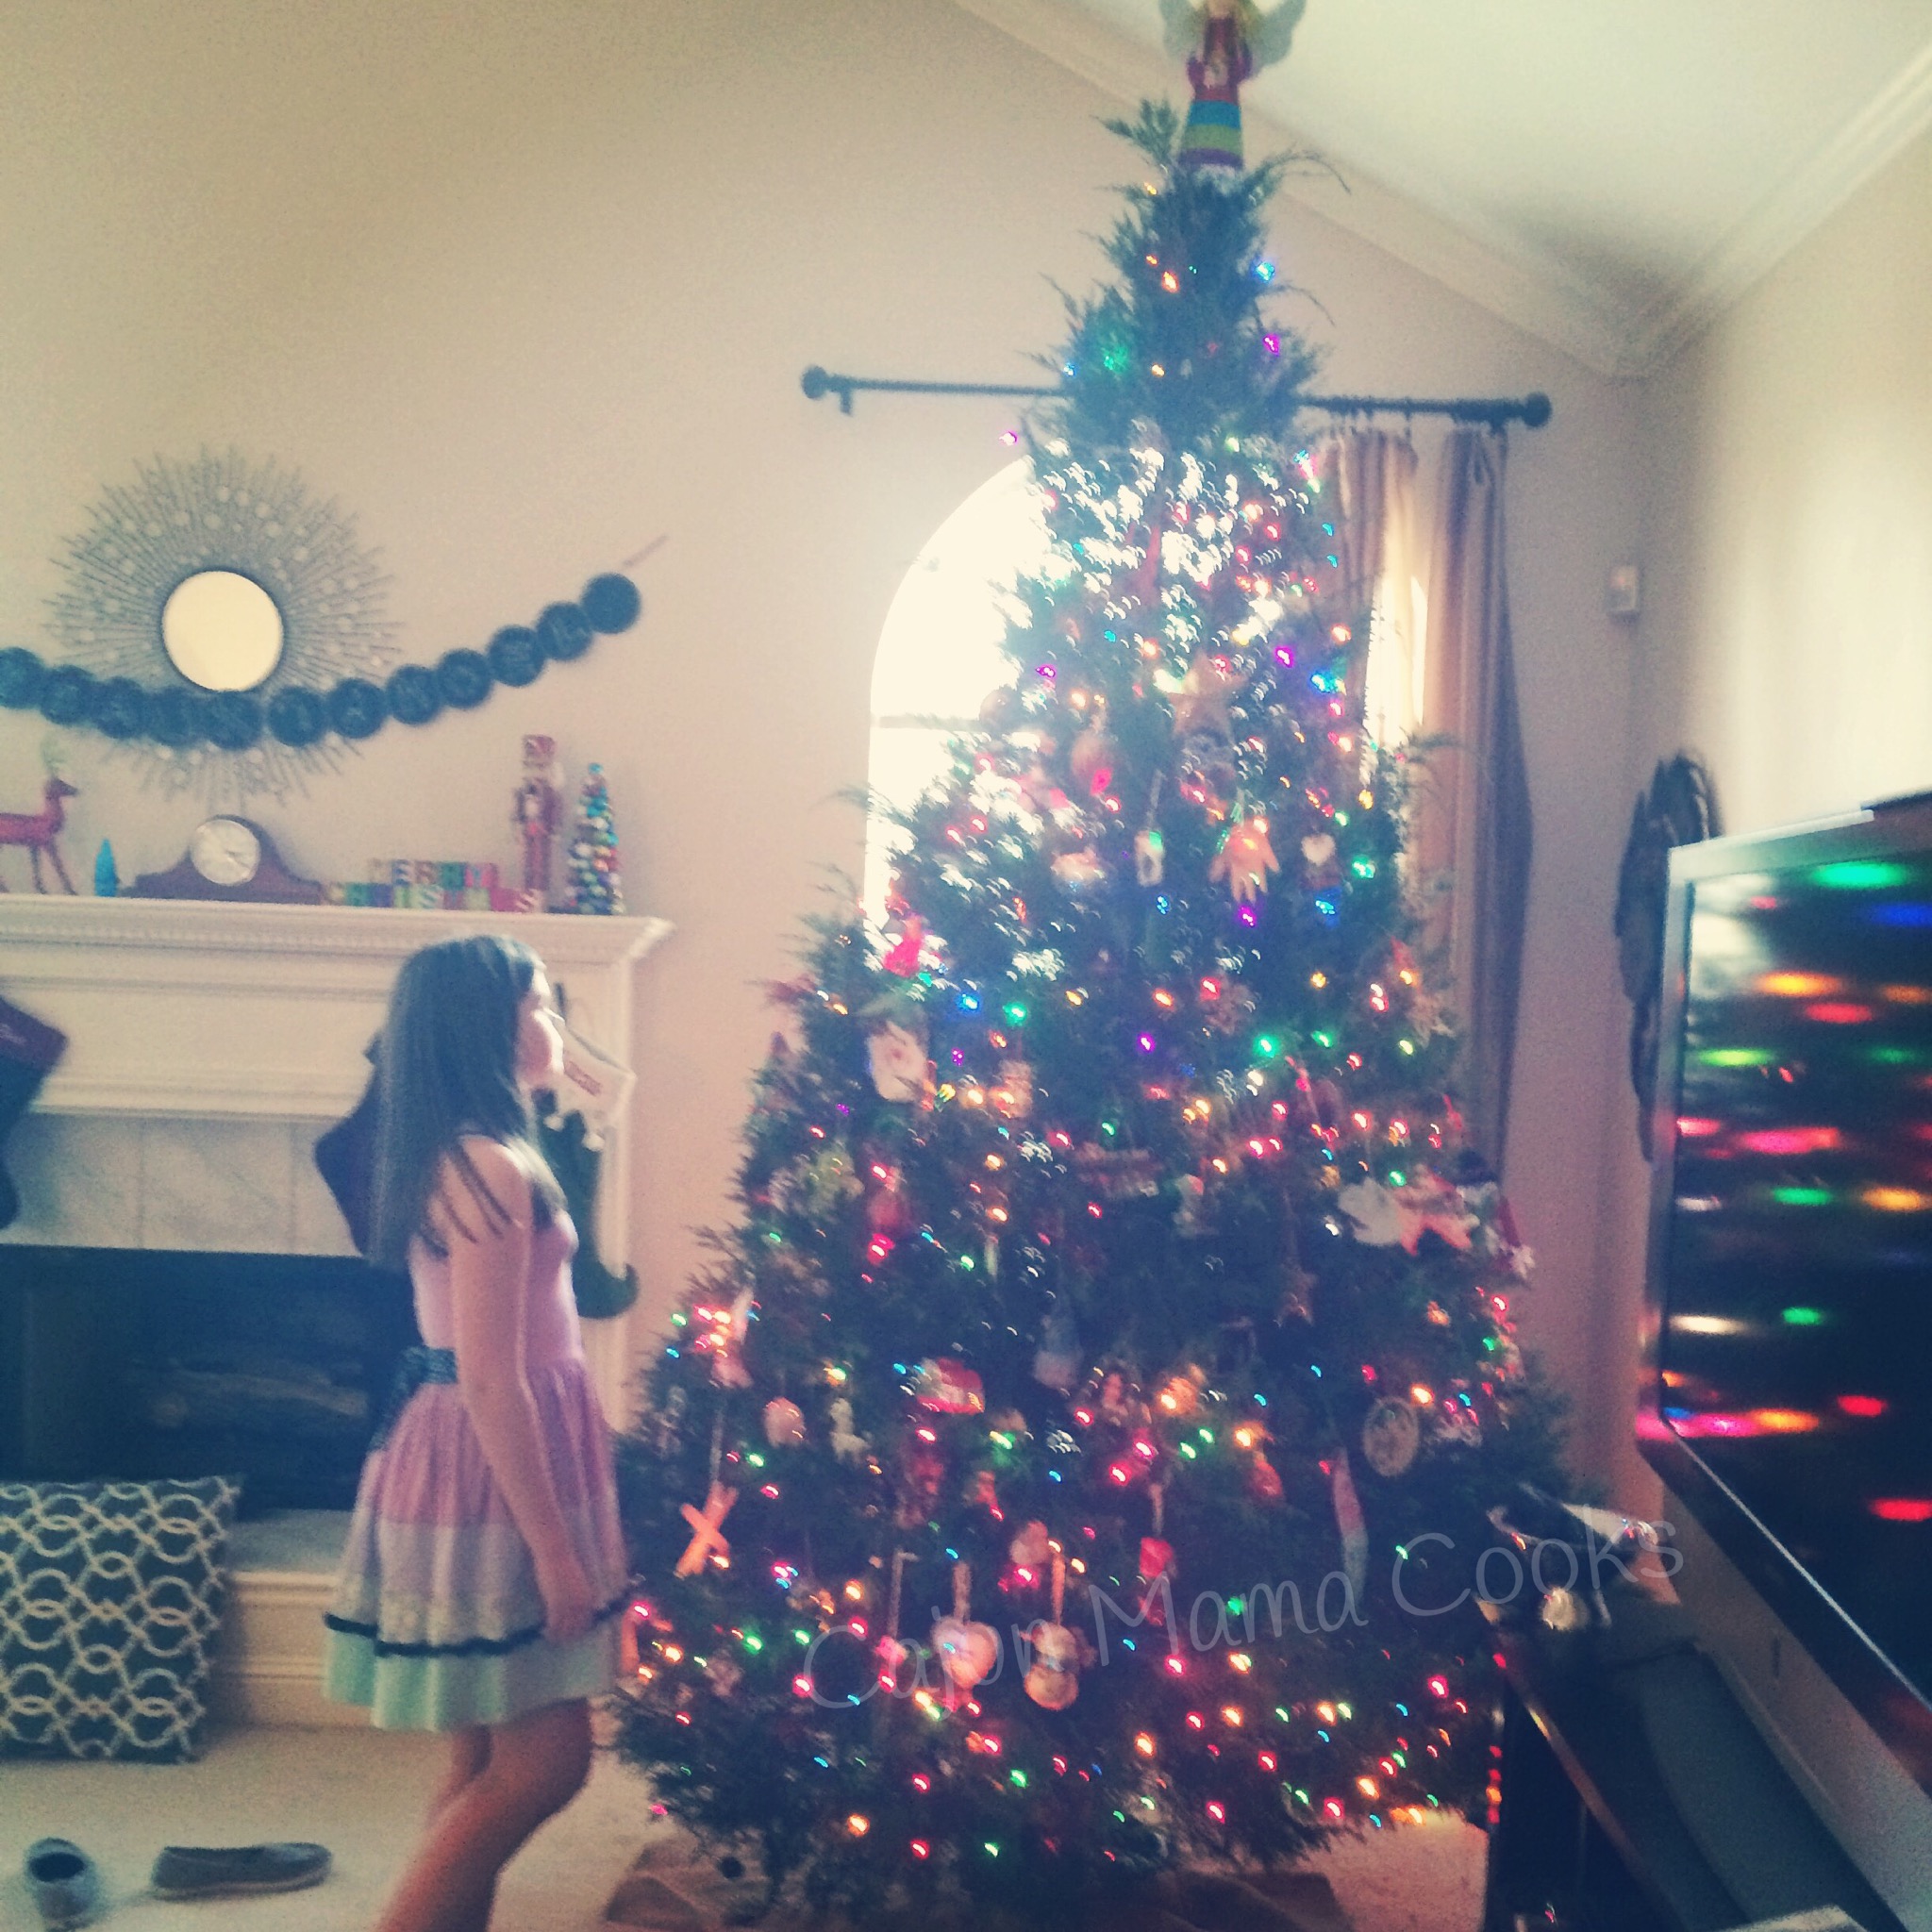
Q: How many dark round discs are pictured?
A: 12